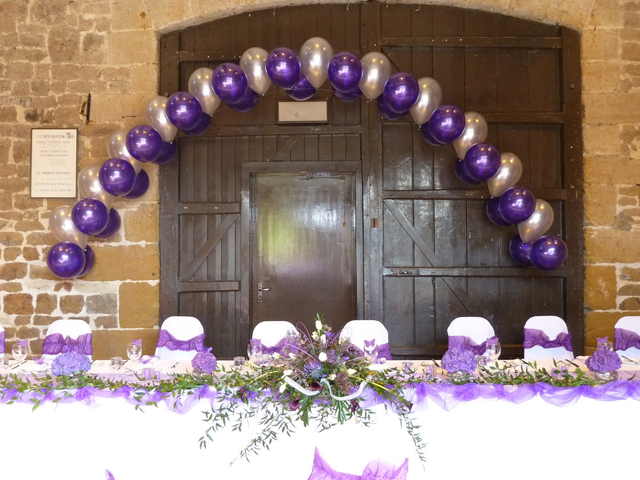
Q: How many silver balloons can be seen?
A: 12